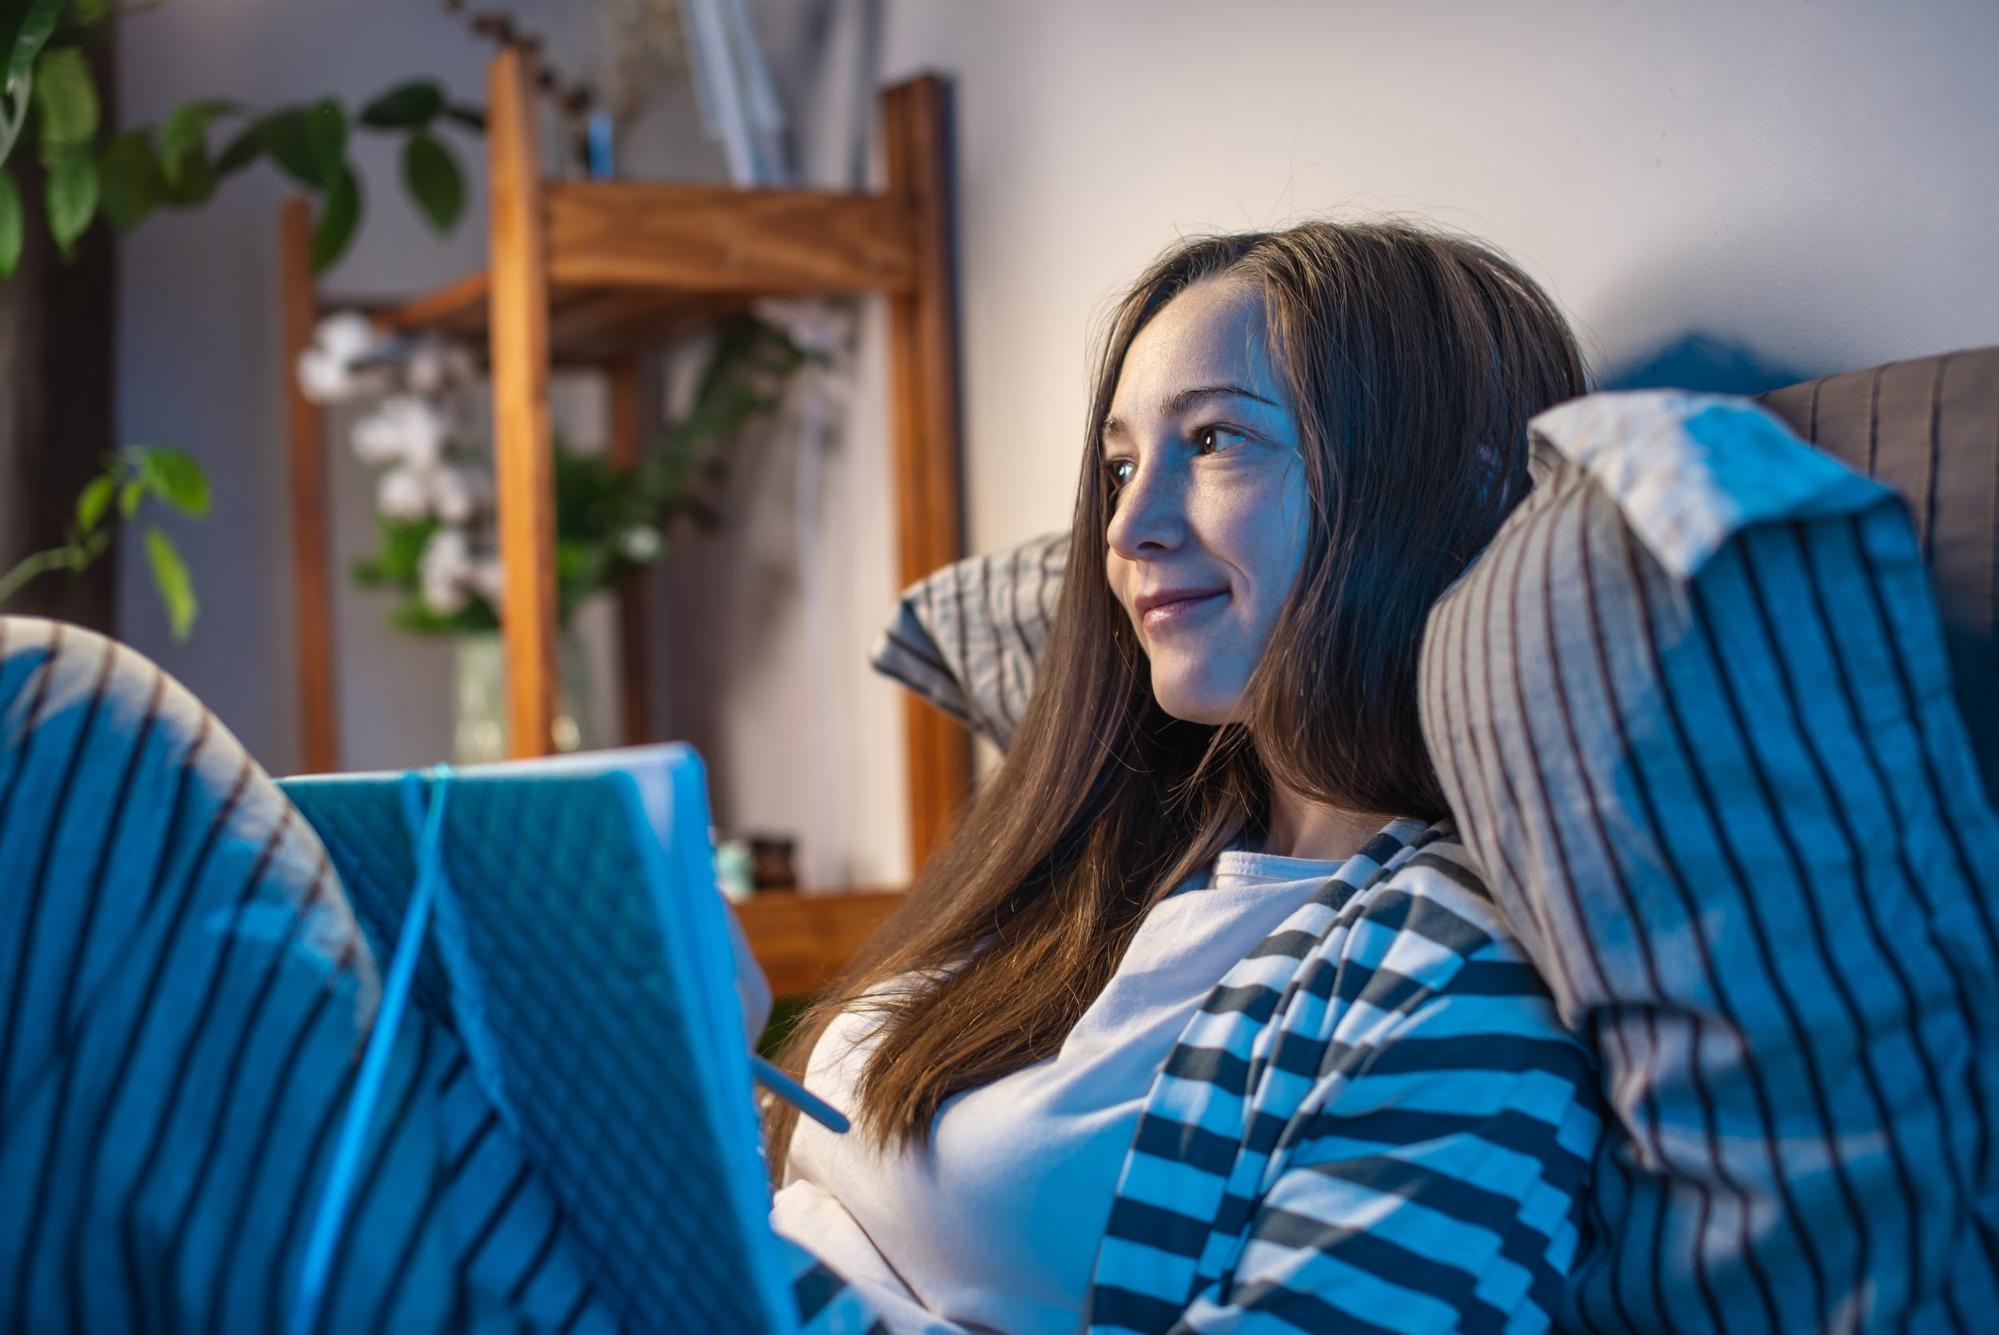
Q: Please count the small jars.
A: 2